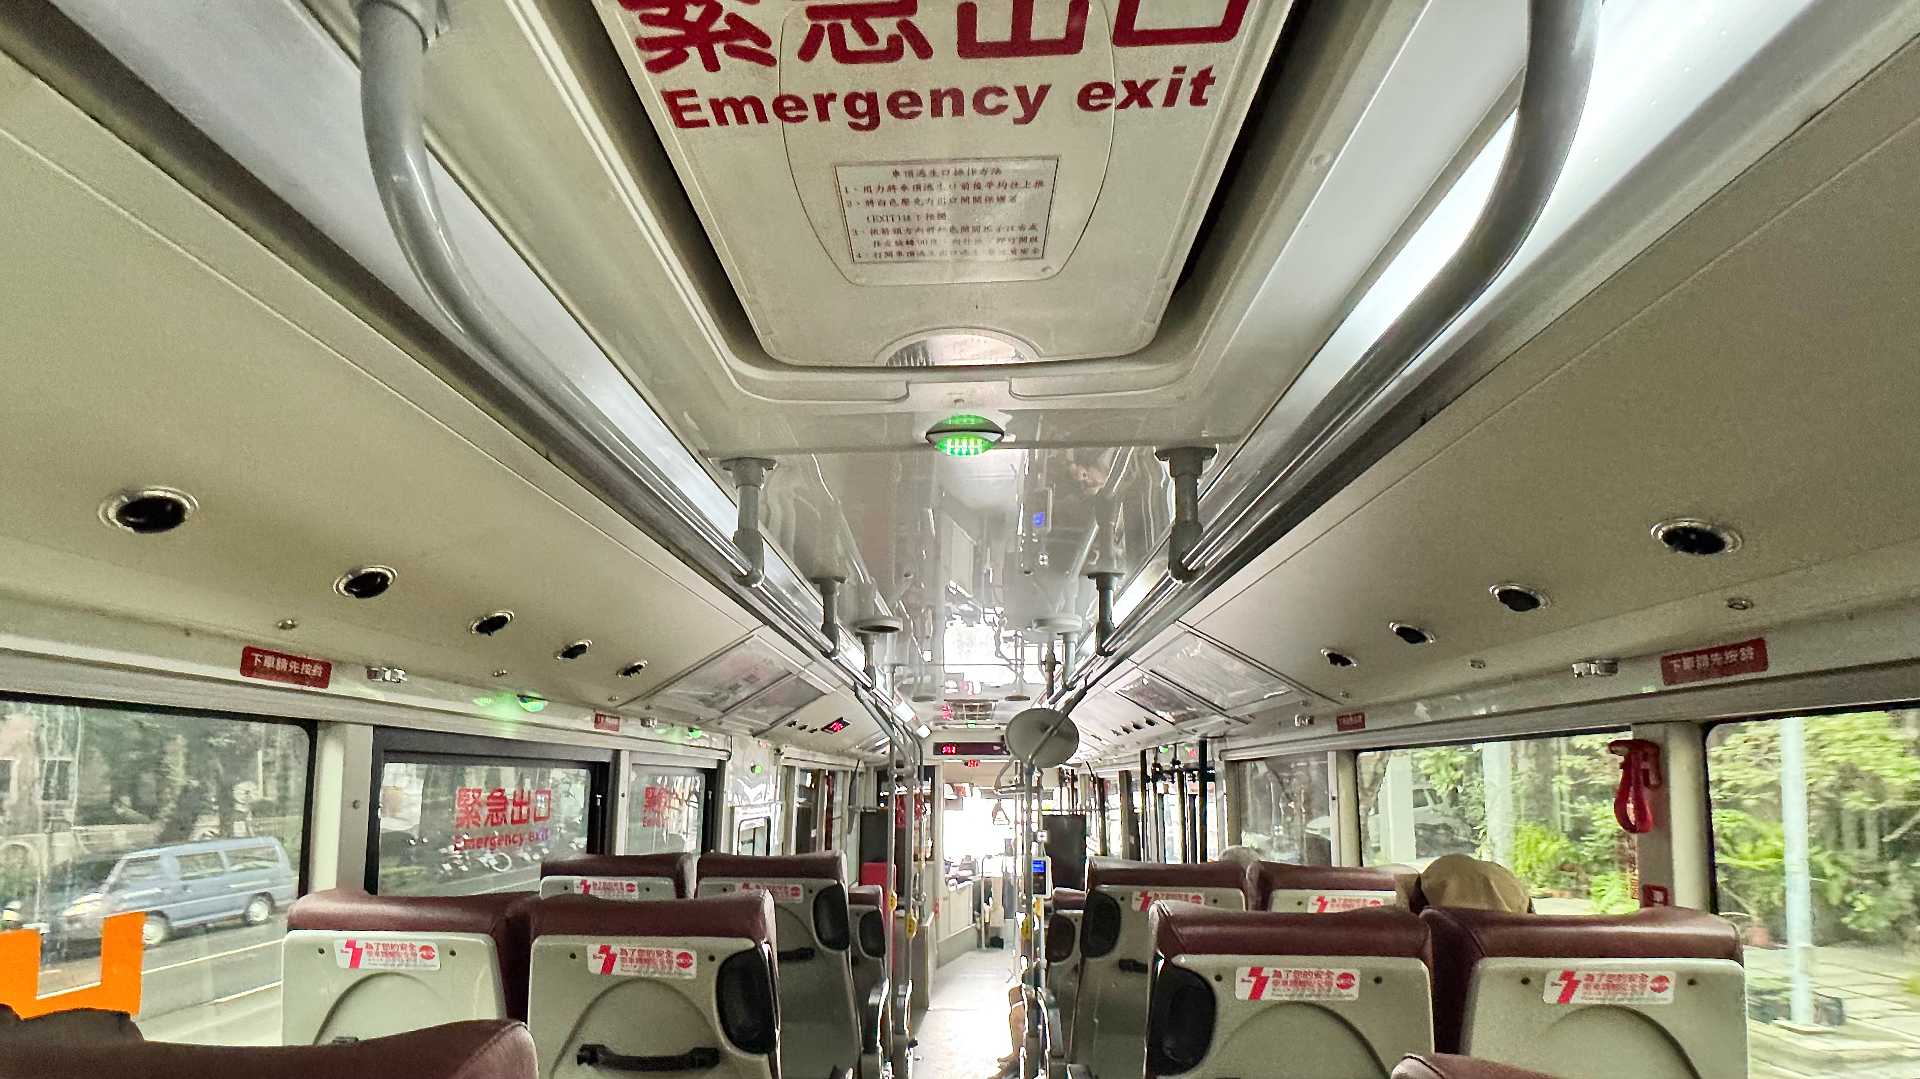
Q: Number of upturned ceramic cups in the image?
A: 0